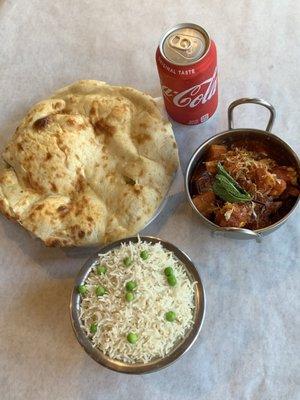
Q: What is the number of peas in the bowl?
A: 12